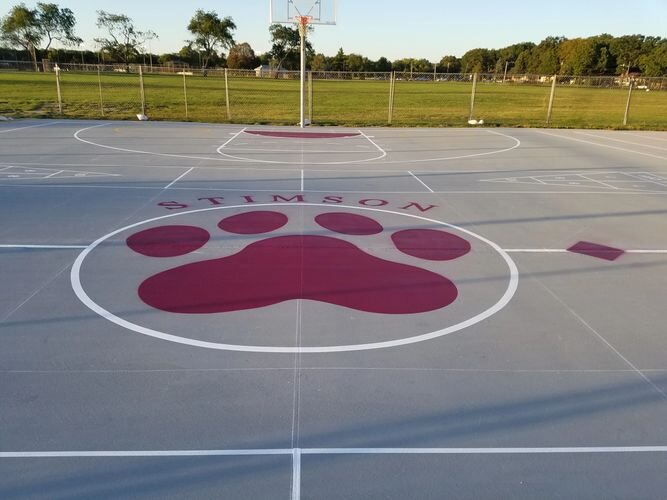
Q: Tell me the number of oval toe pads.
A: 4